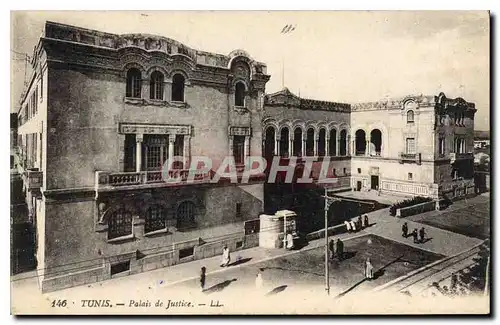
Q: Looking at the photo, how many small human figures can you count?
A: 14